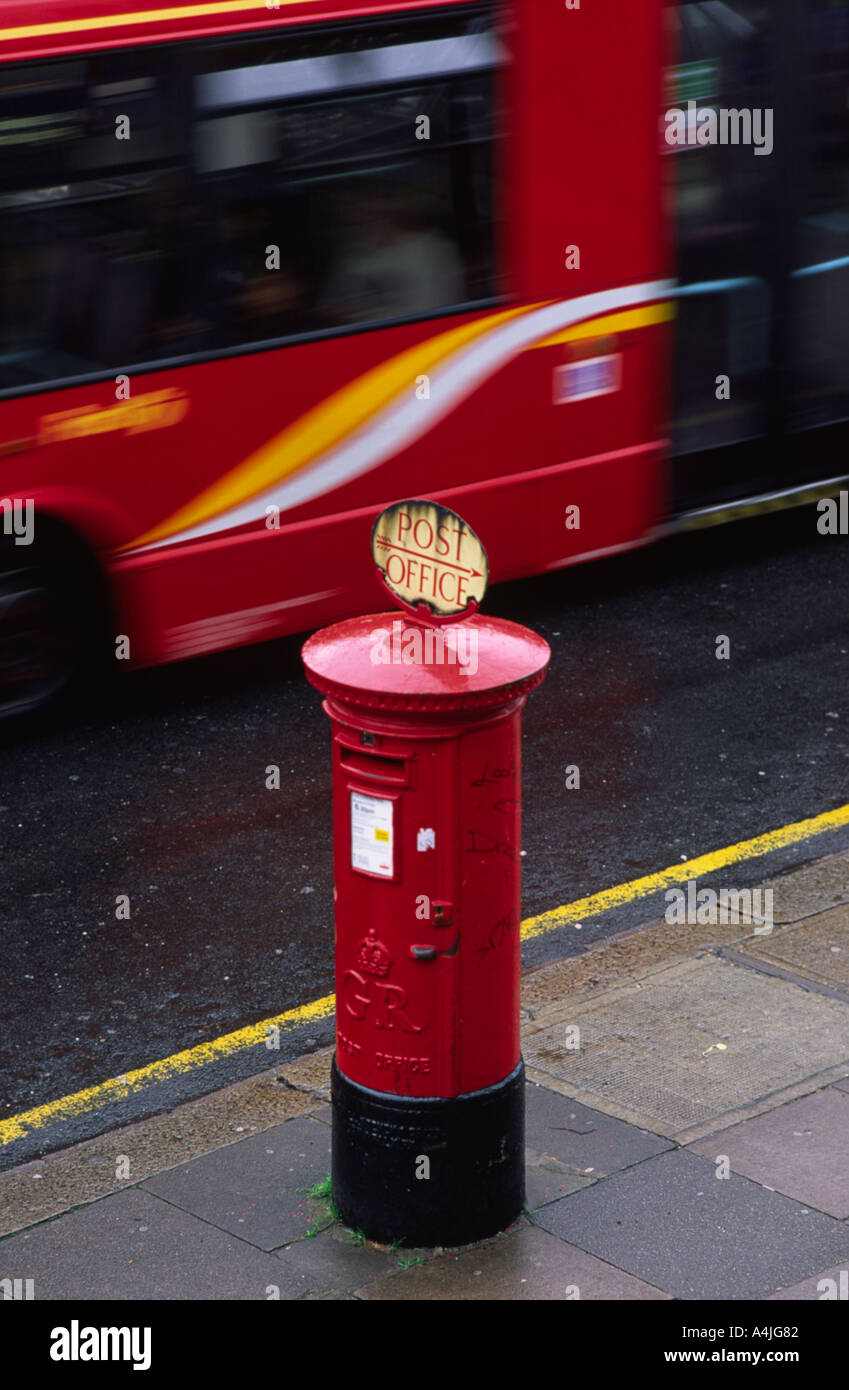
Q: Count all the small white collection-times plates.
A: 1